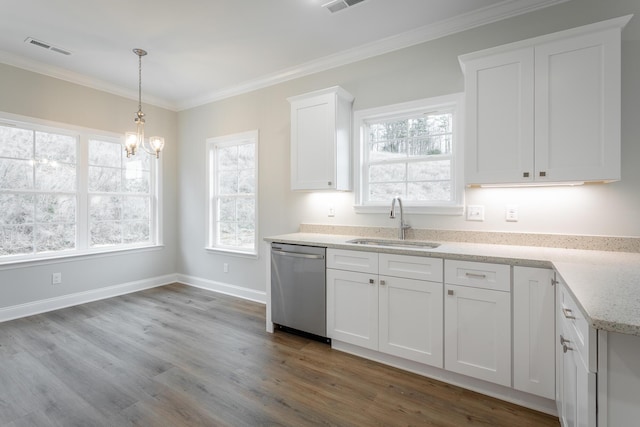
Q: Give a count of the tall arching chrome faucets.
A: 1